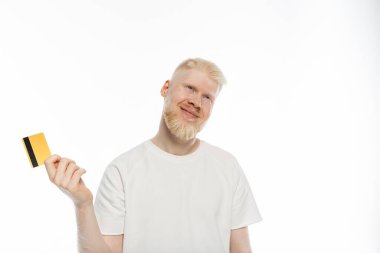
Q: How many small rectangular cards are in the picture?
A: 1